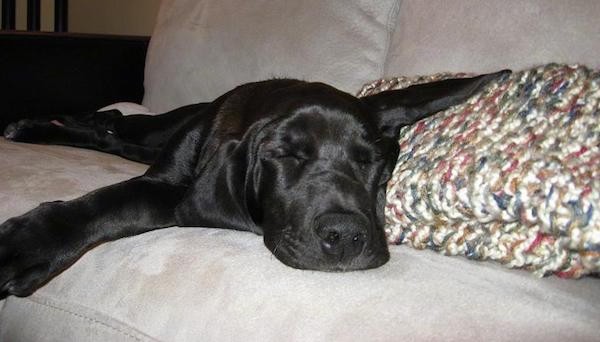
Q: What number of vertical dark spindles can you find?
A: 3